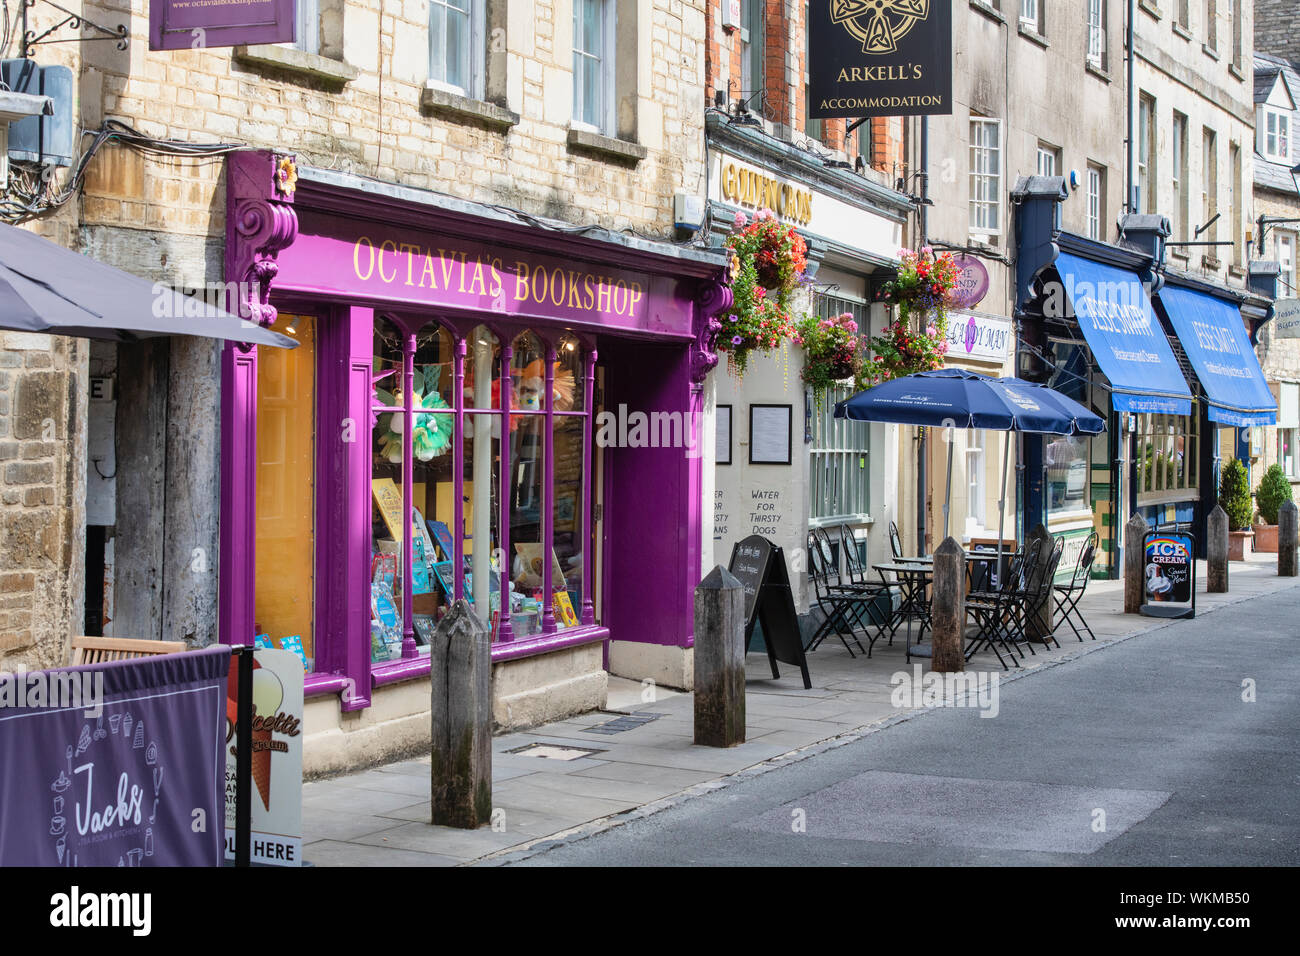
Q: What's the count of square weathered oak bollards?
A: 7